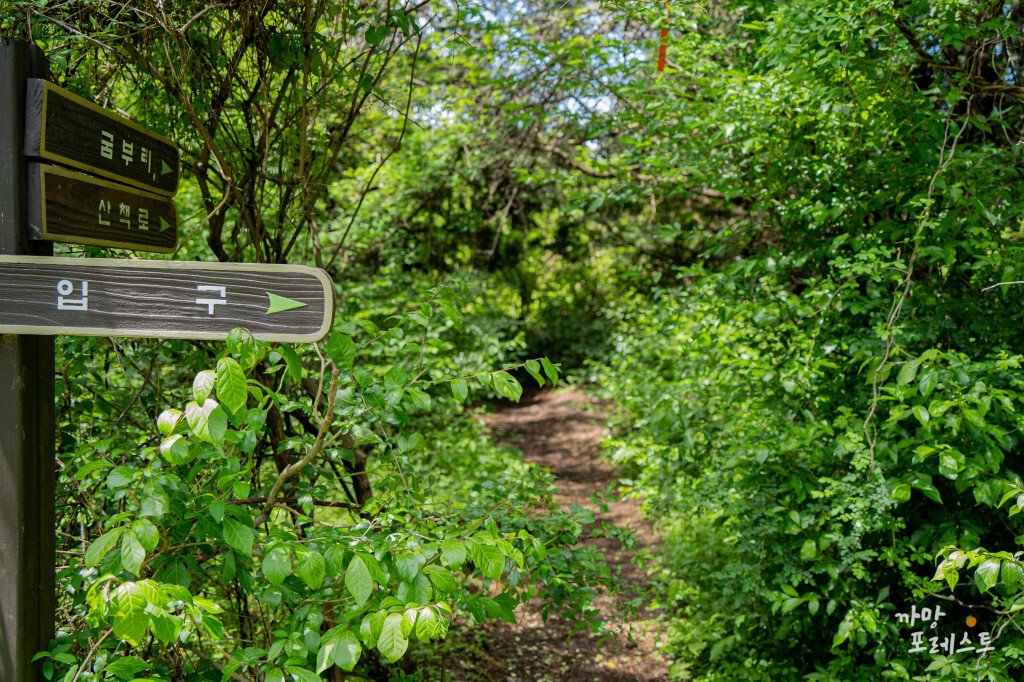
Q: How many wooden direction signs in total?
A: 3